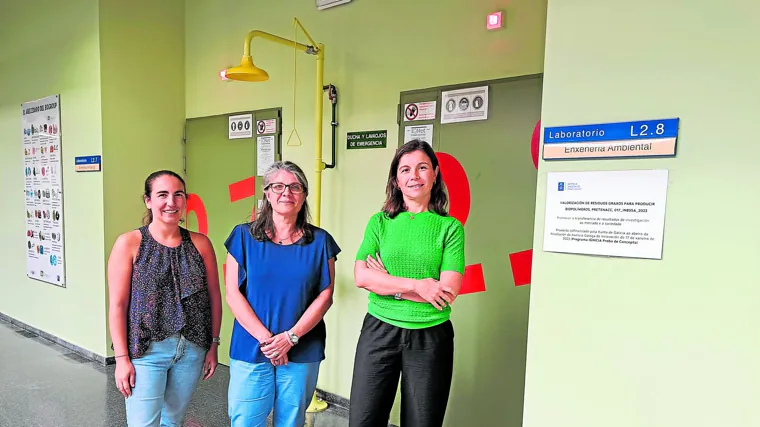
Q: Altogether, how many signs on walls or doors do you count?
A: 11